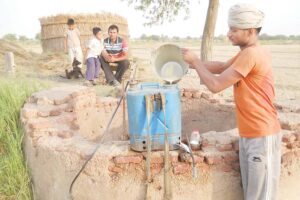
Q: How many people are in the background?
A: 3